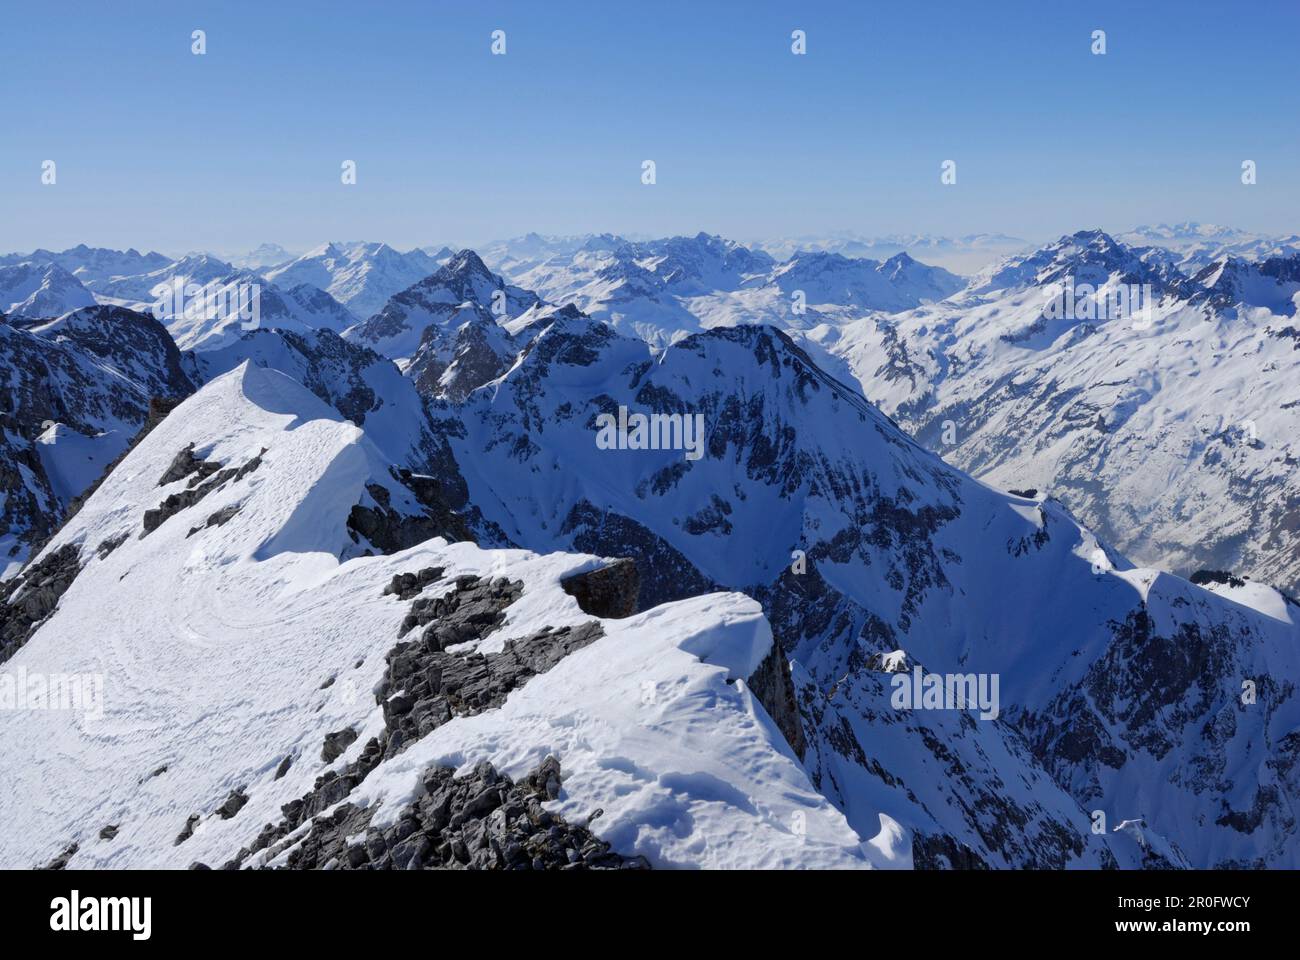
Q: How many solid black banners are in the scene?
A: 1